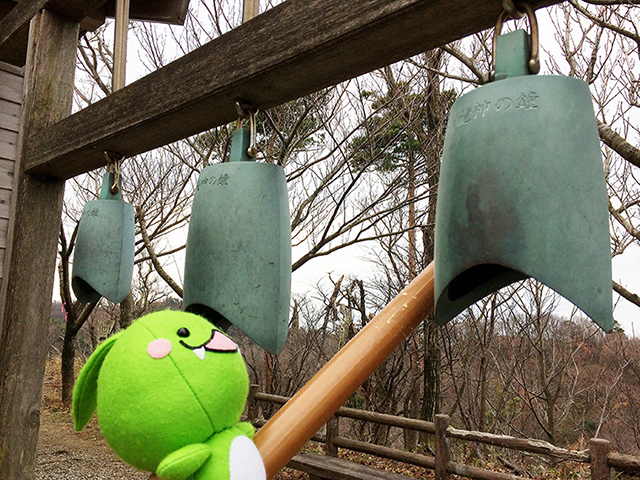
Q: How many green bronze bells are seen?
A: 3